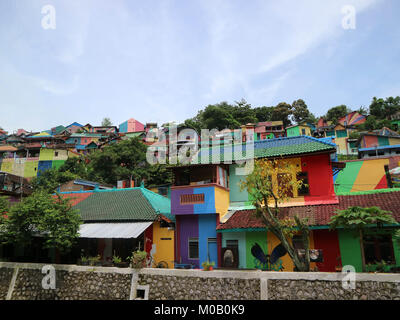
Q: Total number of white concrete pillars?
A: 3